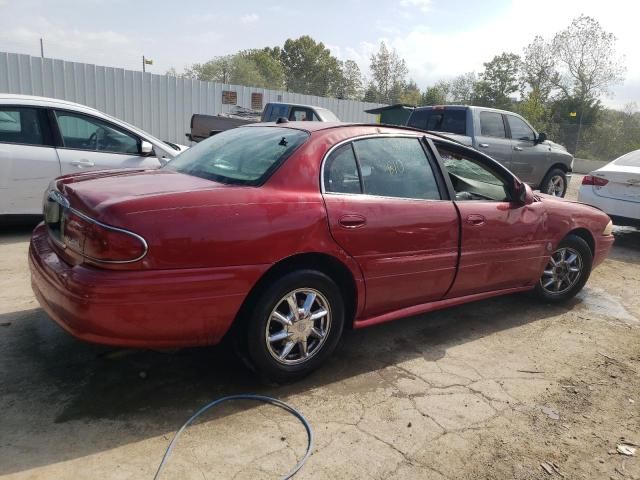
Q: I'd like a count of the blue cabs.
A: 0